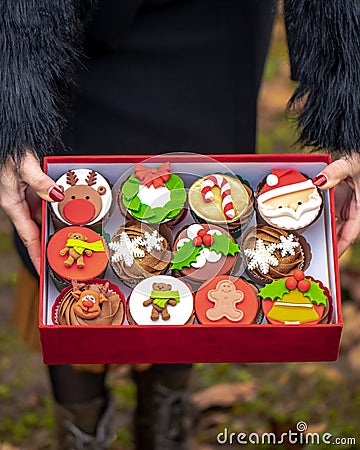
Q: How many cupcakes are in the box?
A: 12